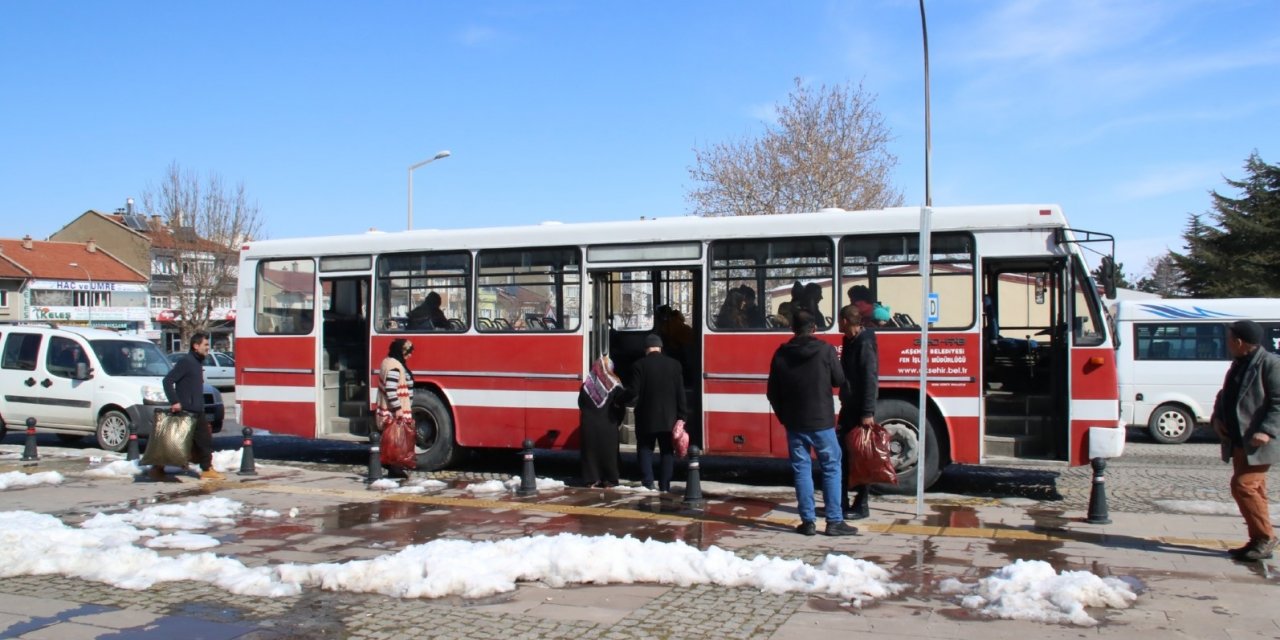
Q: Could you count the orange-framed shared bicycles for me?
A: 0